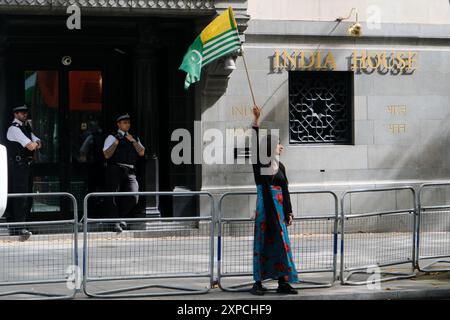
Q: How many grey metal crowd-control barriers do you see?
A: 5